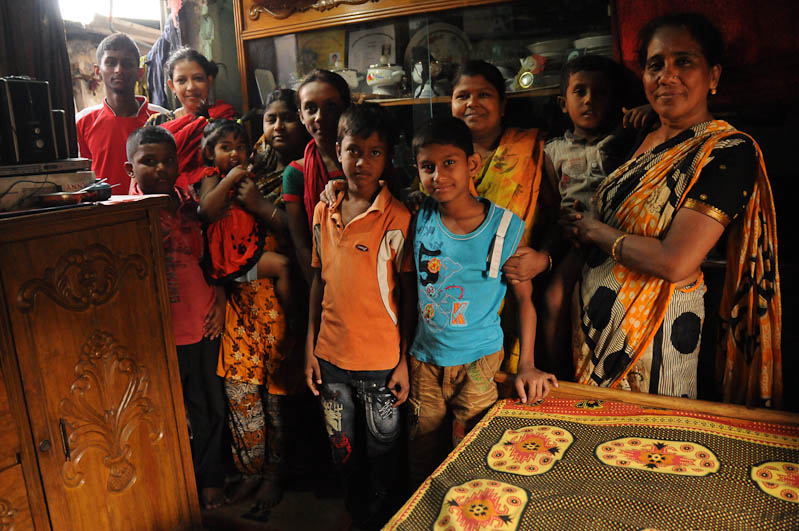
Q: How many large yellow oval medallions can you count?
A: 4